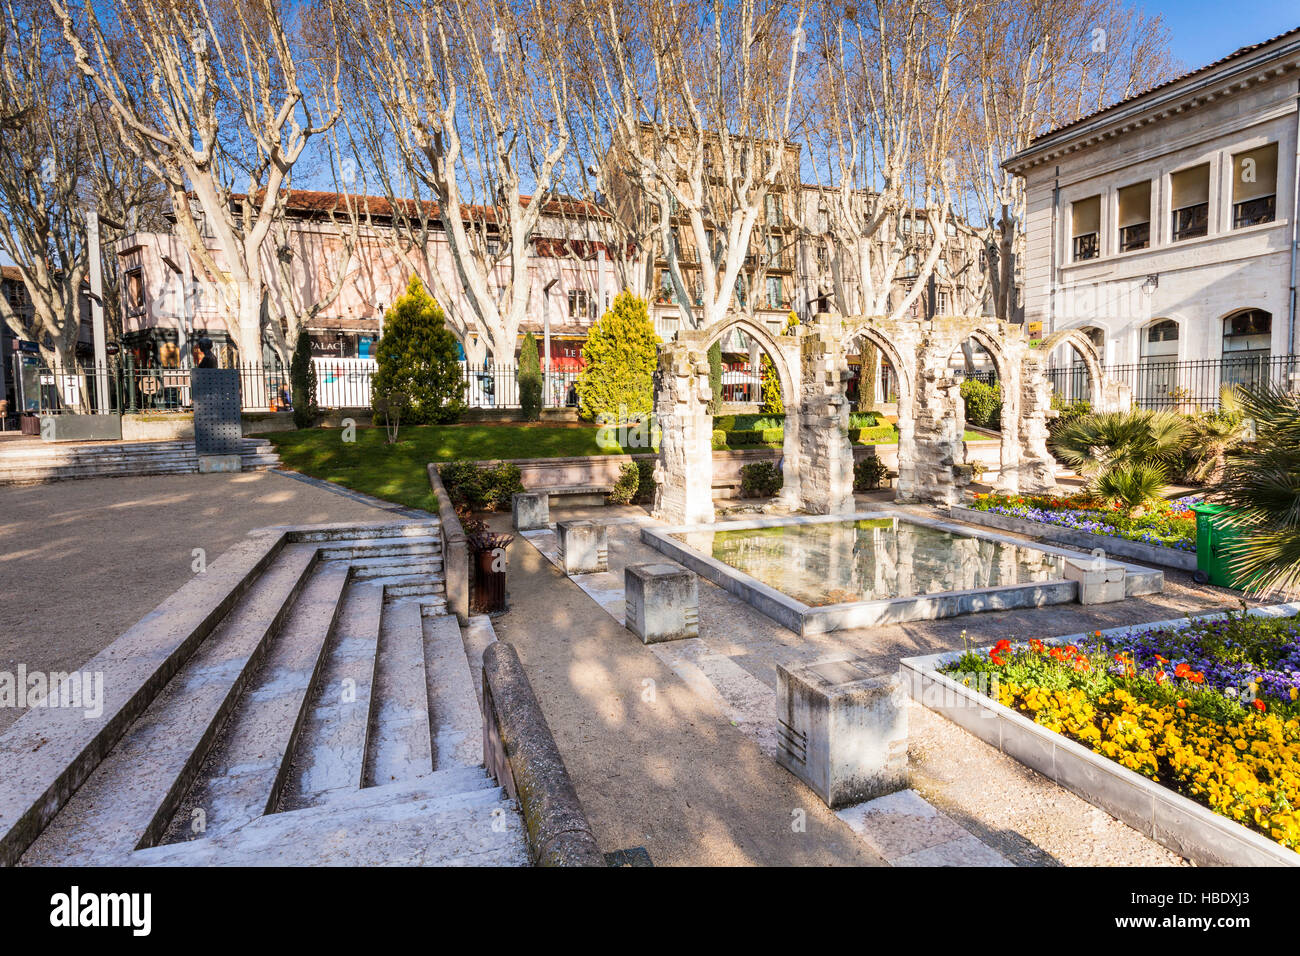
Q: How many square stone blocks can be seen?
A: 4